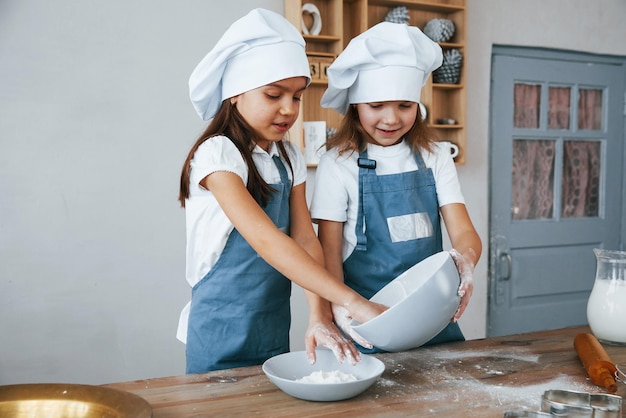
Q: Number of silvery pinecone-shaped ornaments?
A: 3